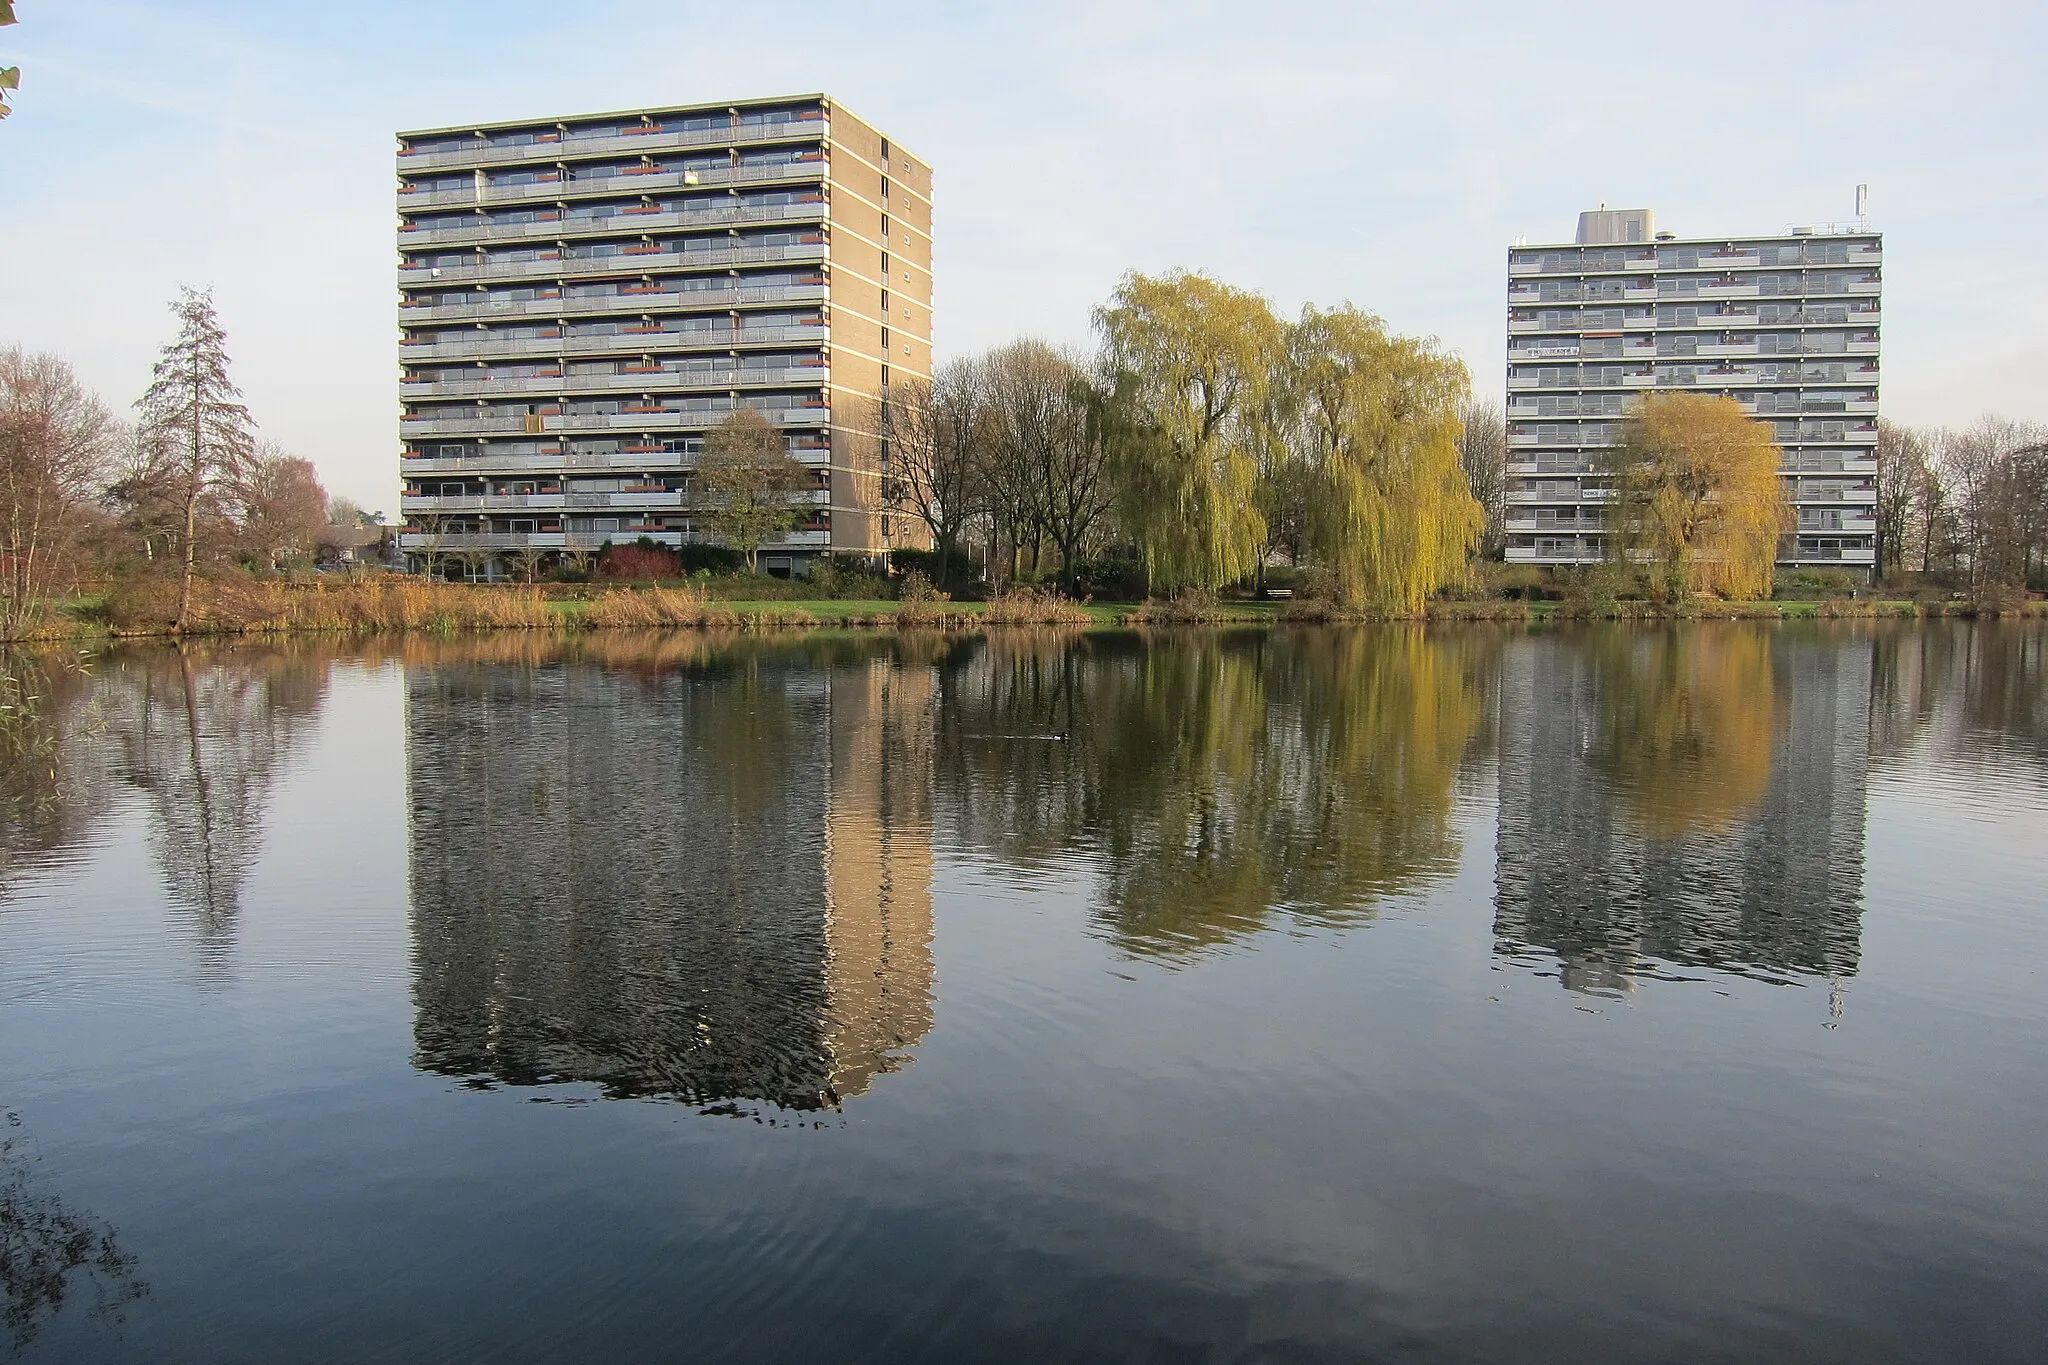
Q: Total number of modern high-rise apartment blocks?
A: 2